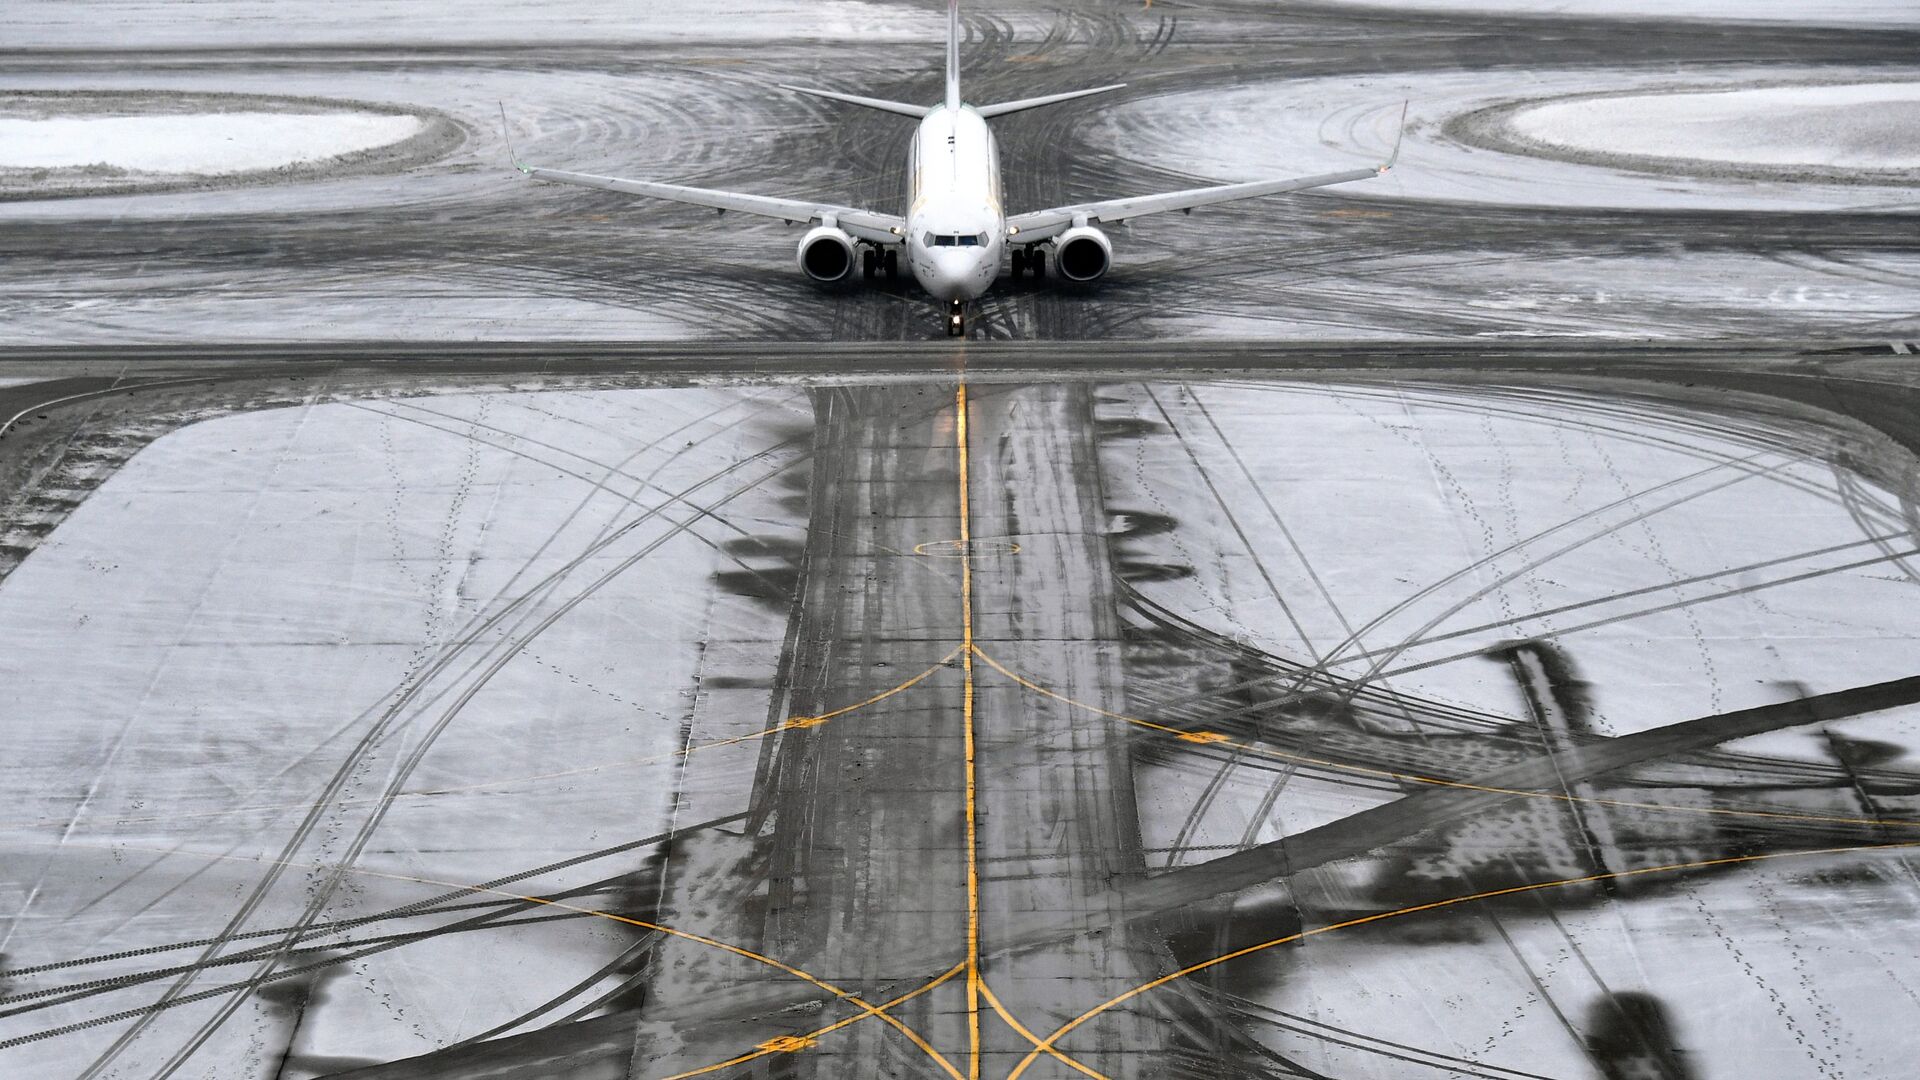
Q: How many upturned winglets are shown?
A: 2